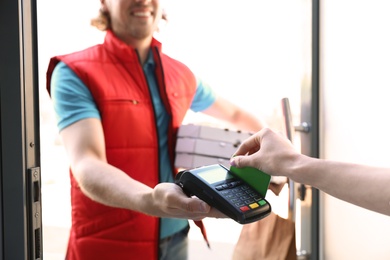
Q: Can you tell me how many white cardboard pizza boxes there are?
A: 3